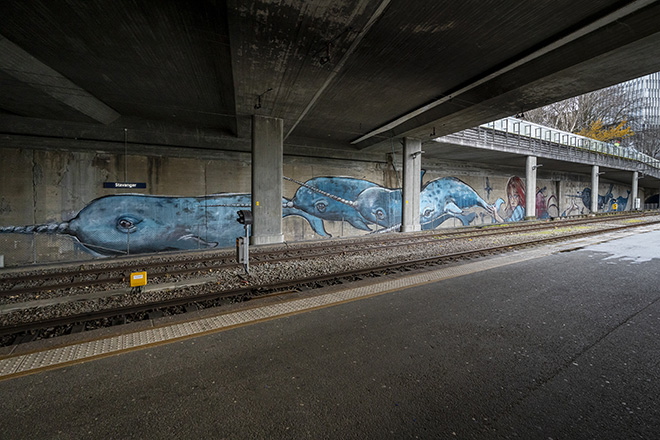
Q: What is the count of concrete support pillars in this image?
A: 5